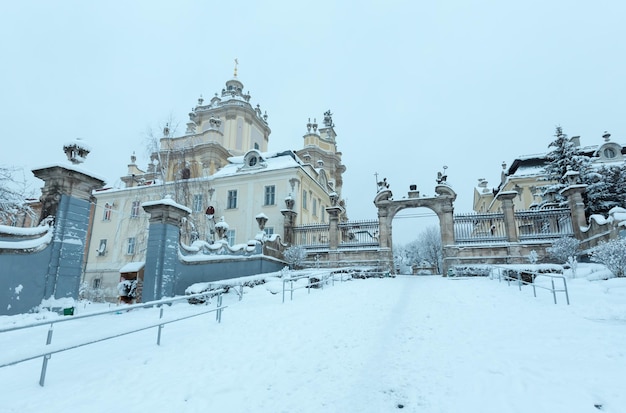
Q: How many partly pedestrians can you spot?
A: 0